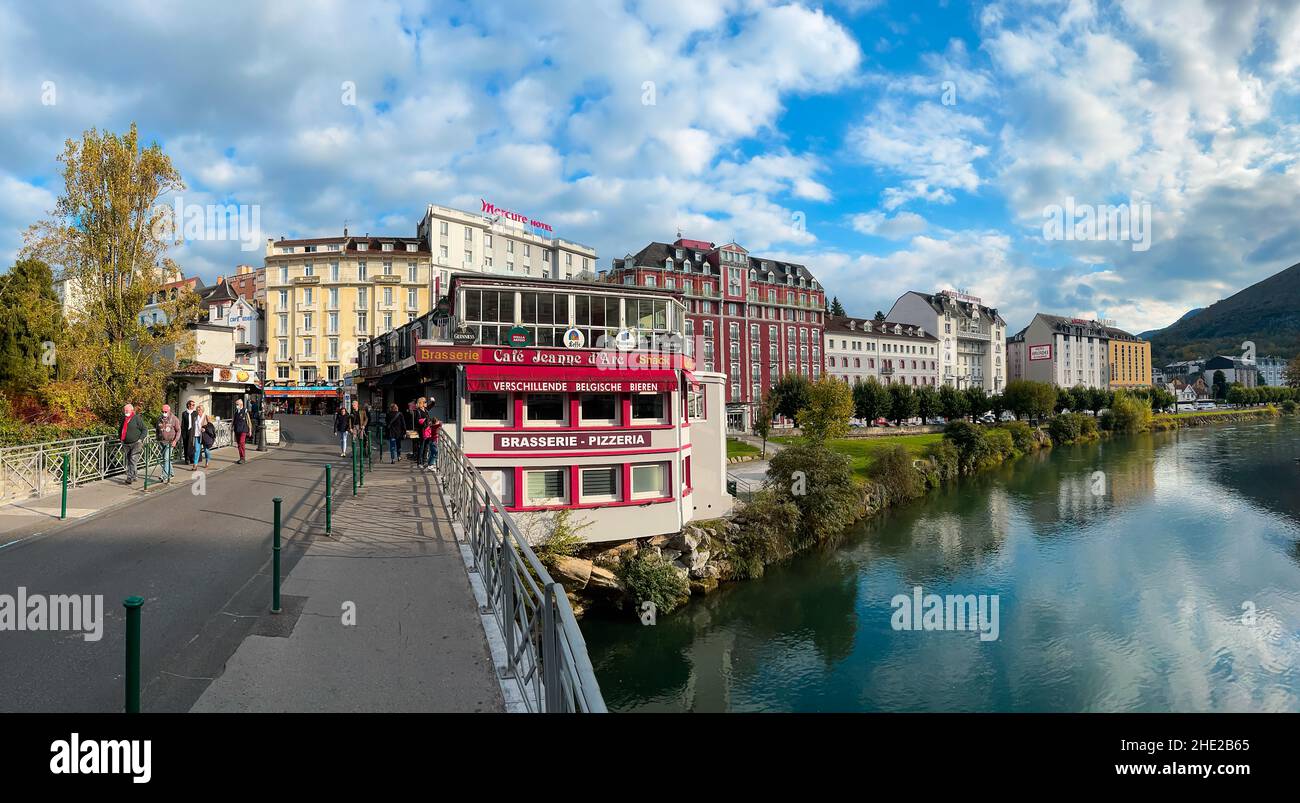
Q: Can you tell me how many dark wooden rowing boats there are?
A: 0